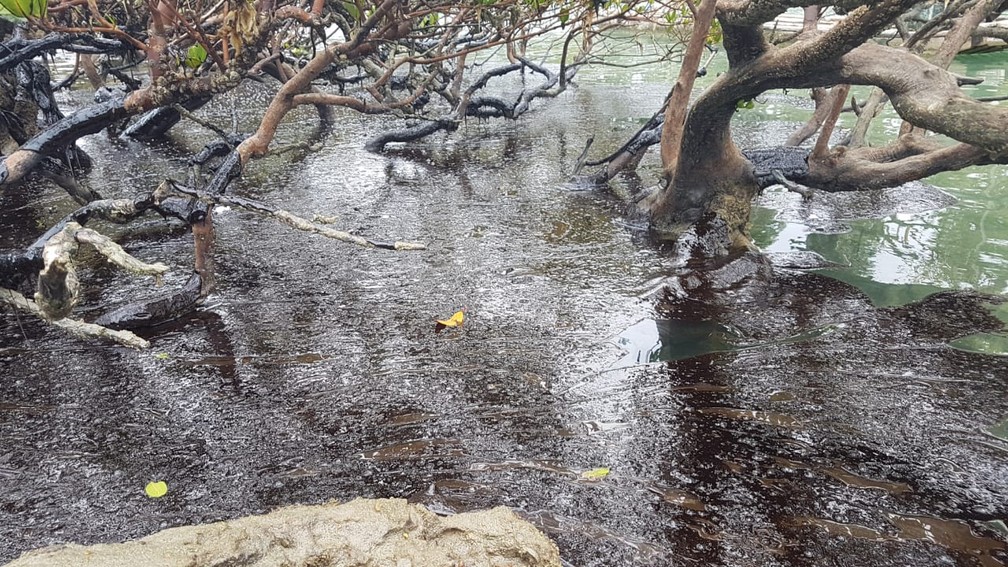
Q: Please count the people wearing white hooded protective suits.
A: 0